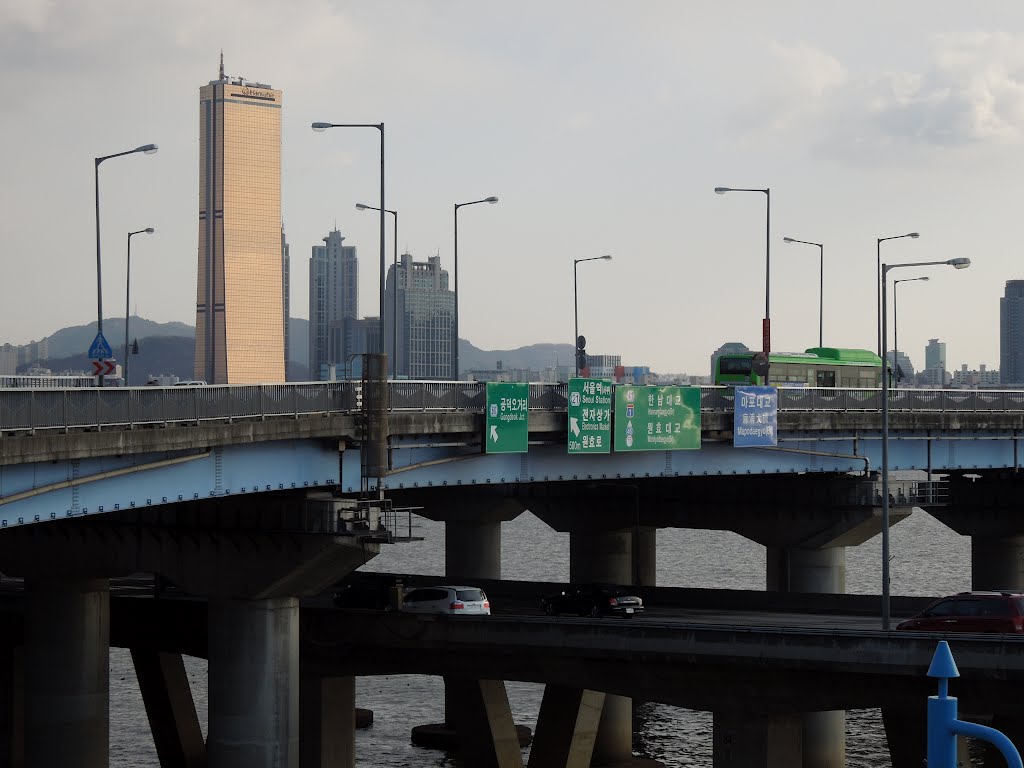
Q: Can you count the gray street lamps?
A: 11